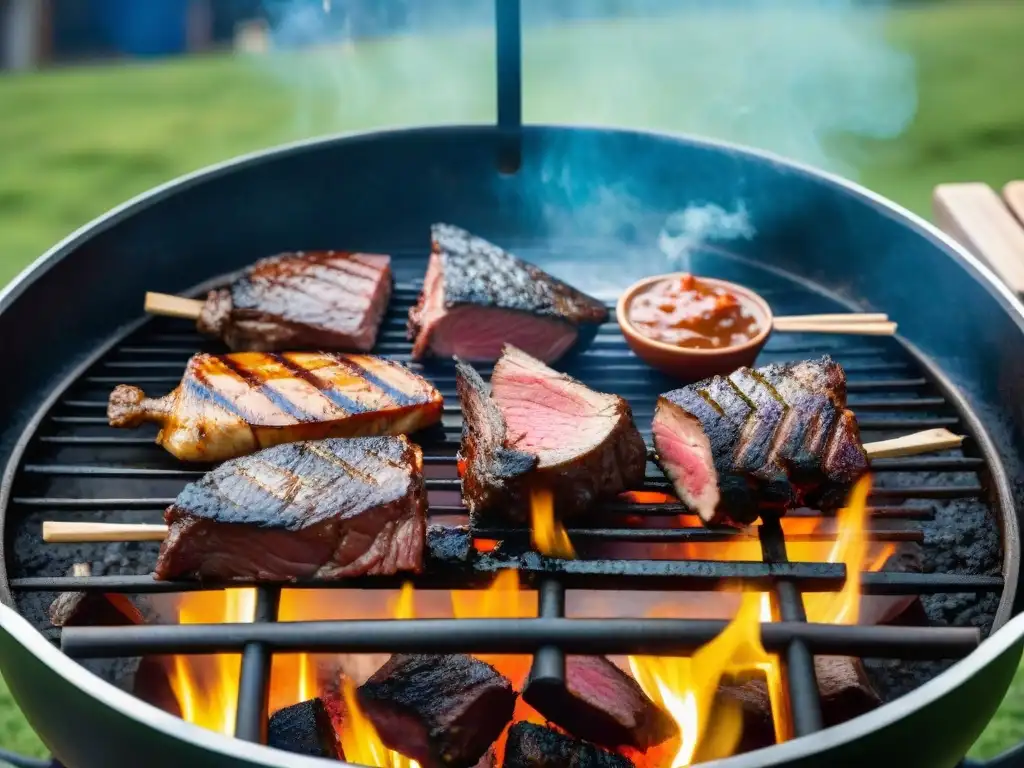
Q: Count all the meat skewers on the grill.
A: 3